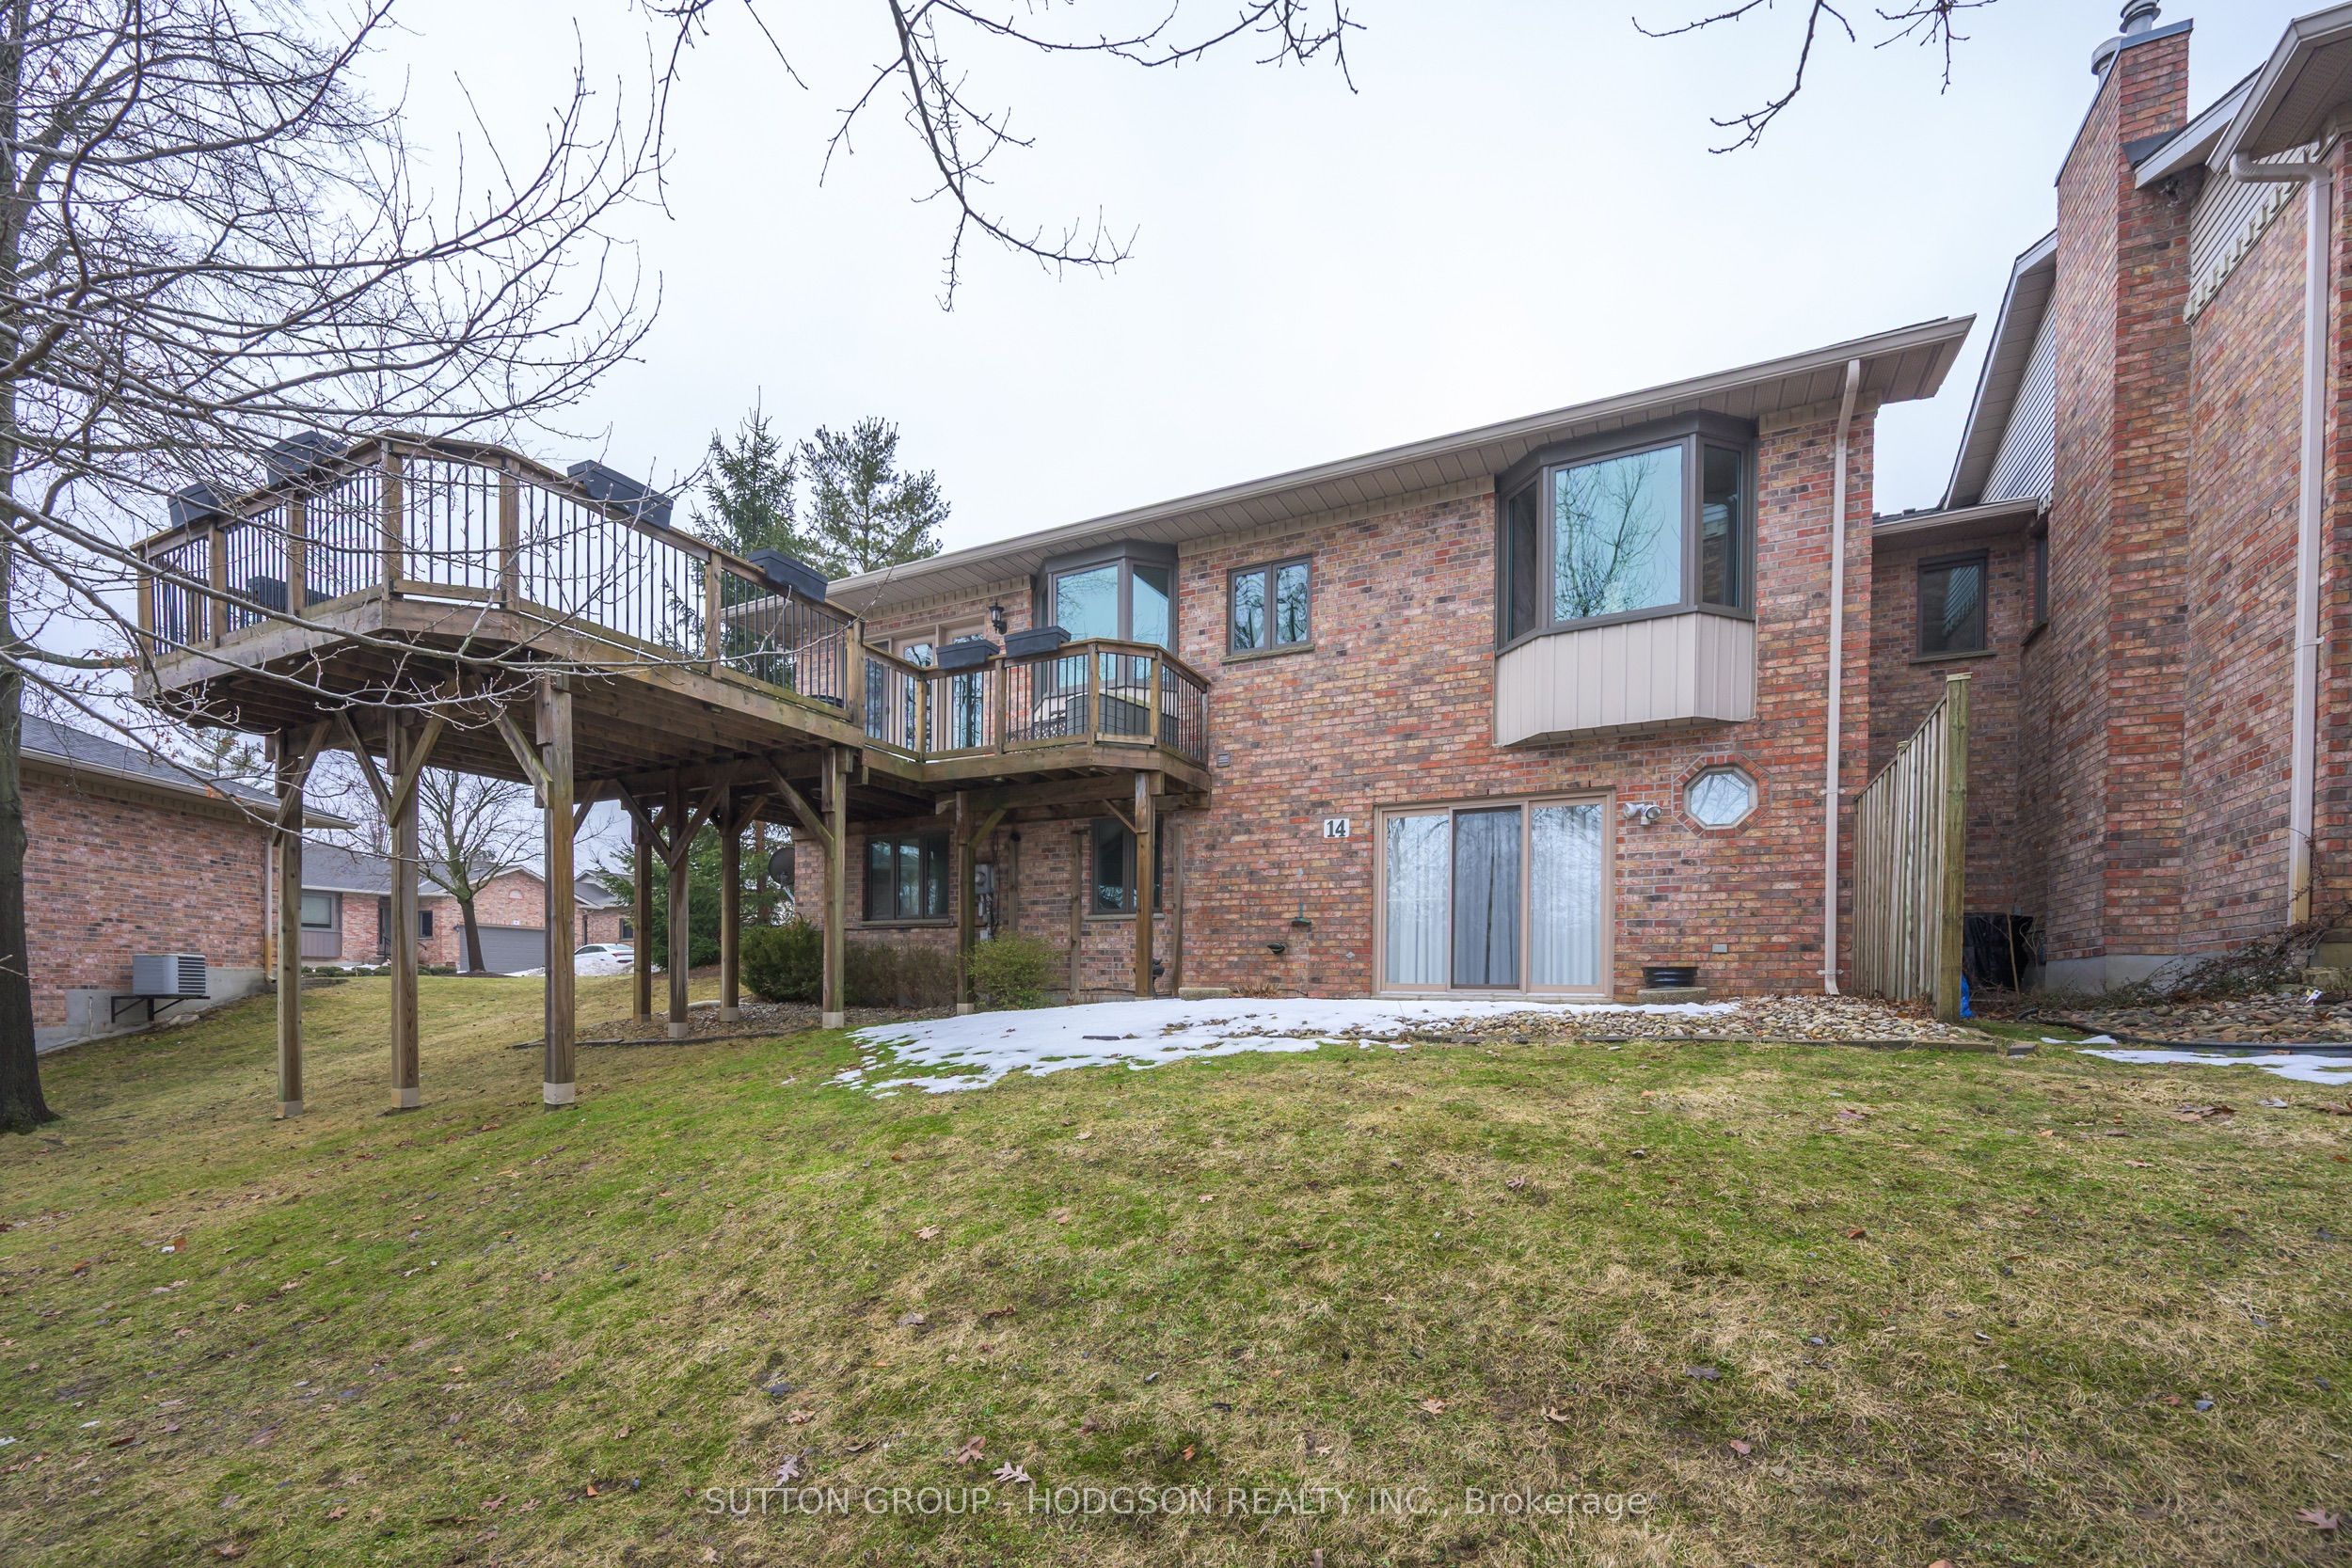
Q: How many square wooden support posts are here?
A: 9